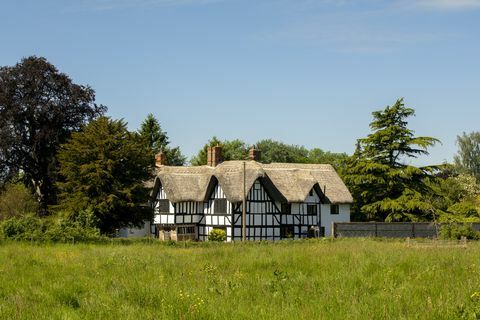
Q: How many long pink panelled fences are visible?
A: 0